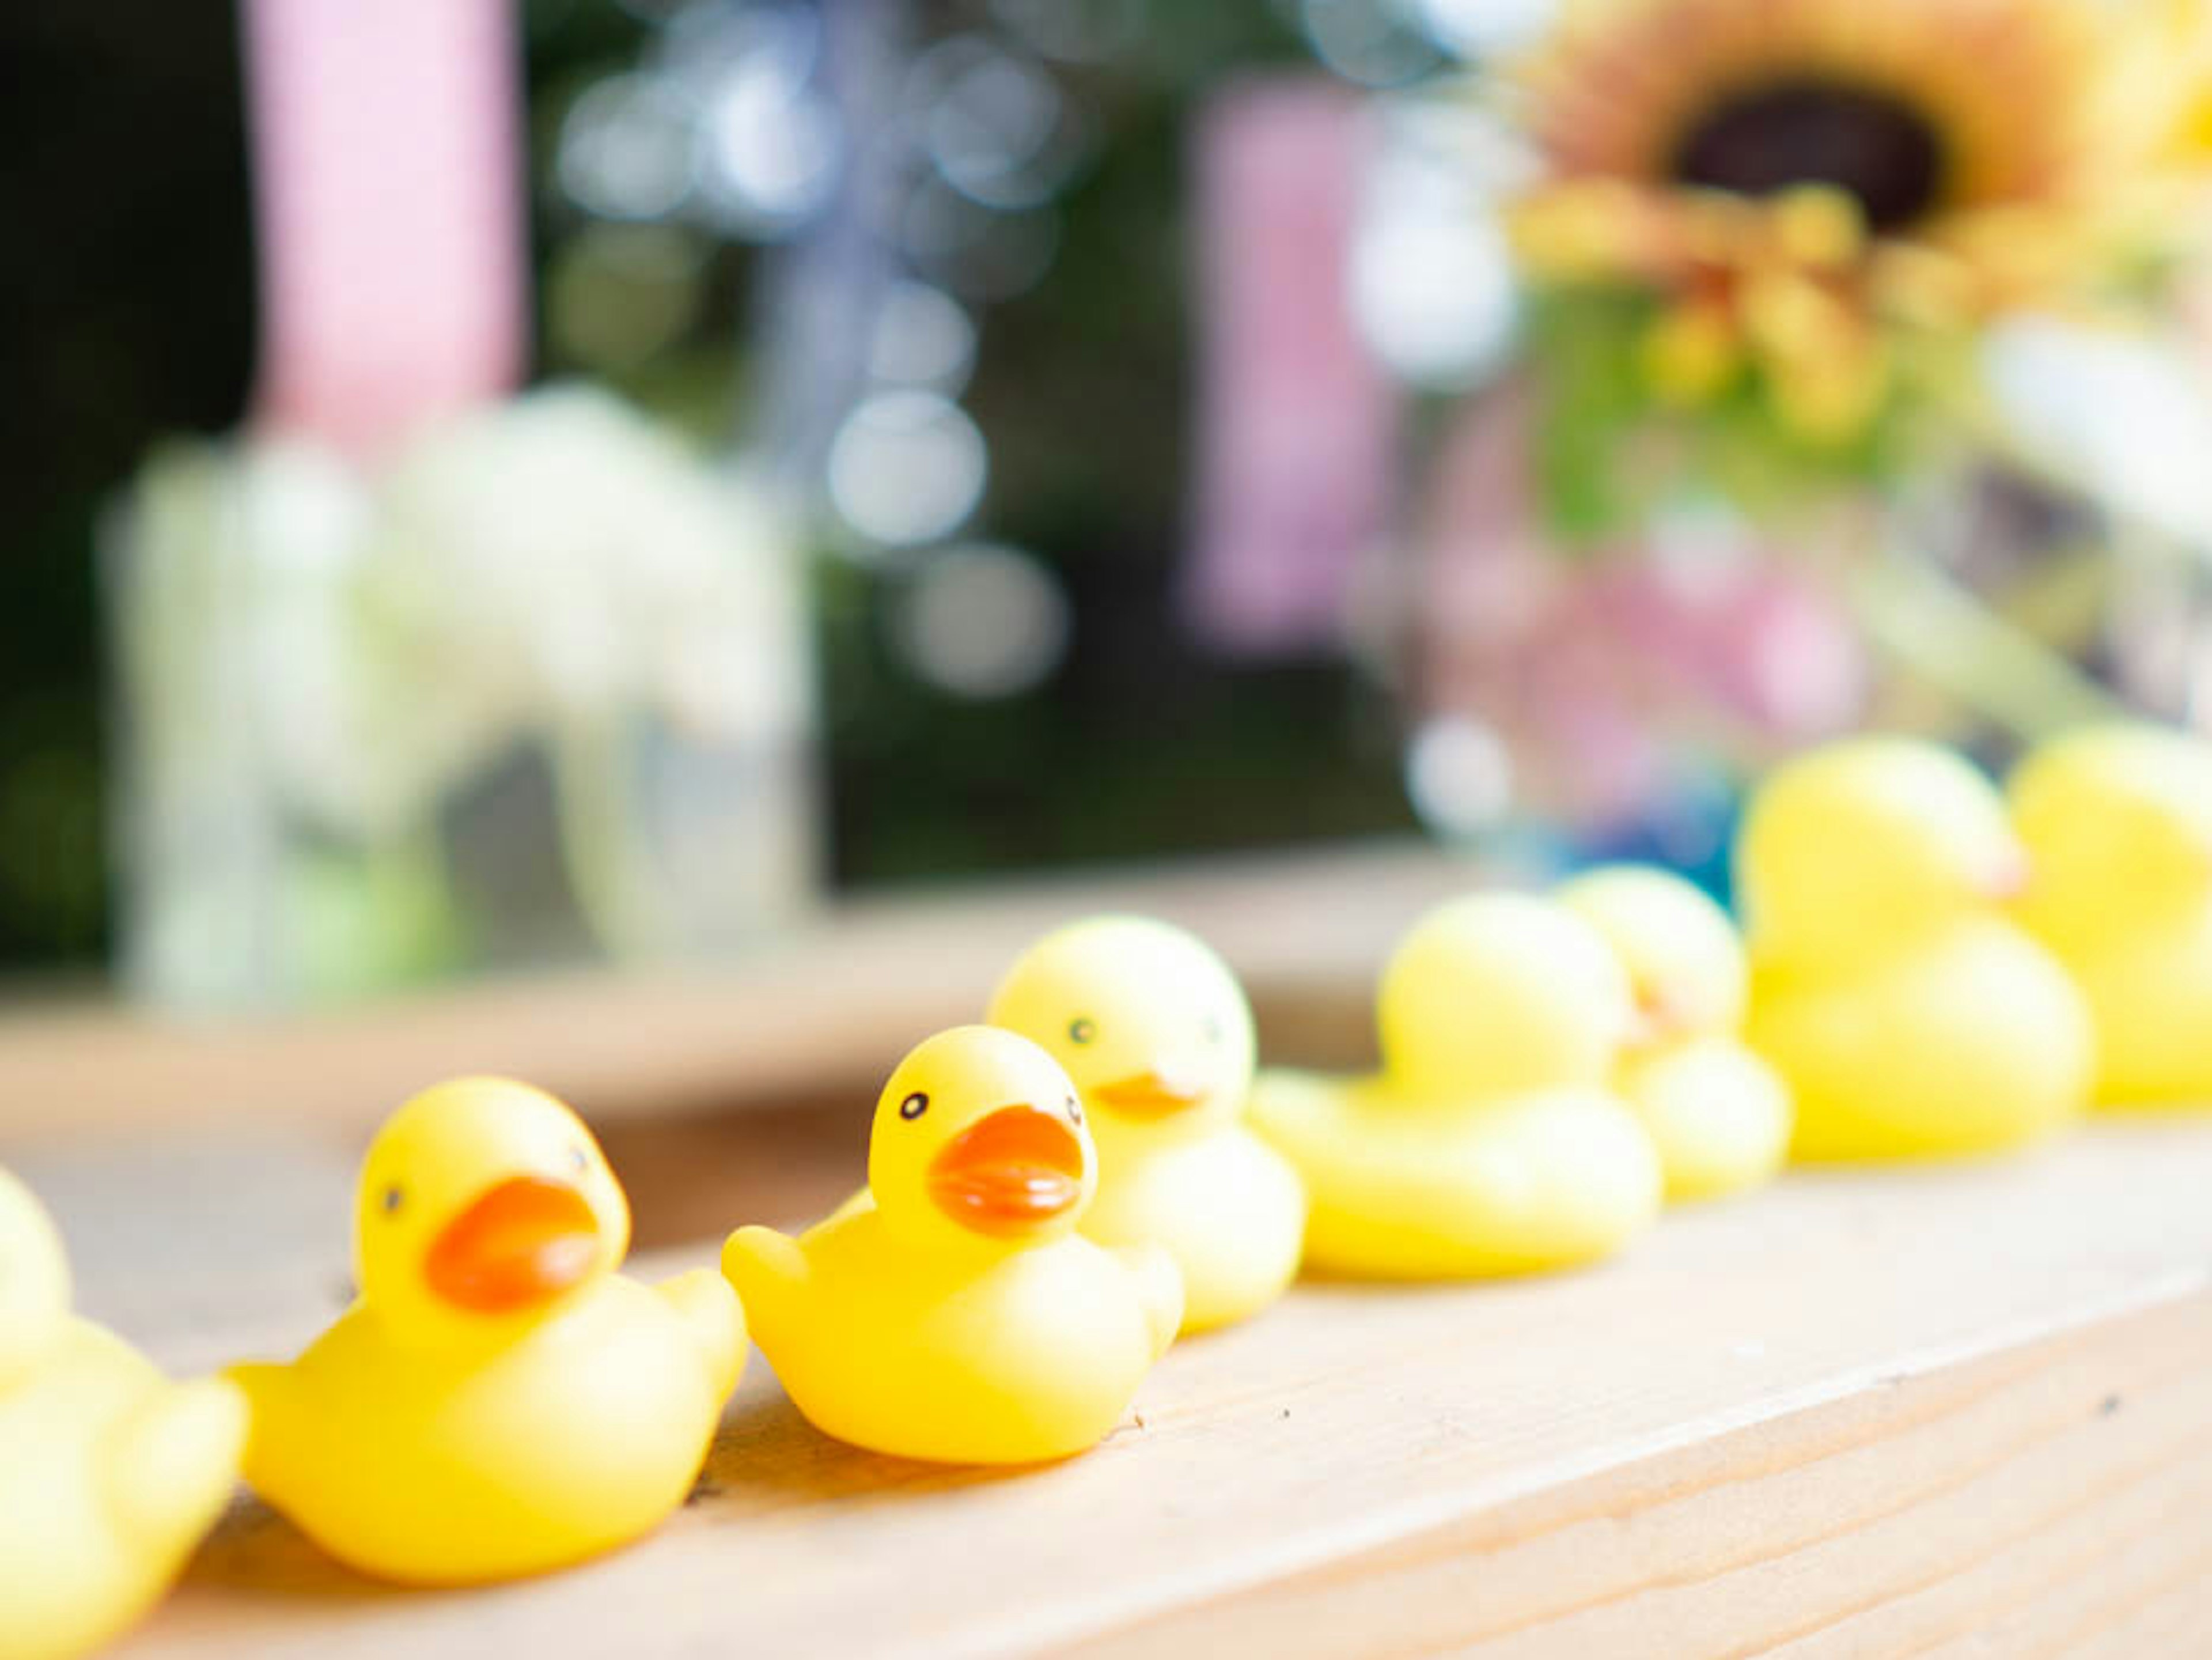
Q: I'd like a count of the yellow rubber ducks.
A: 8